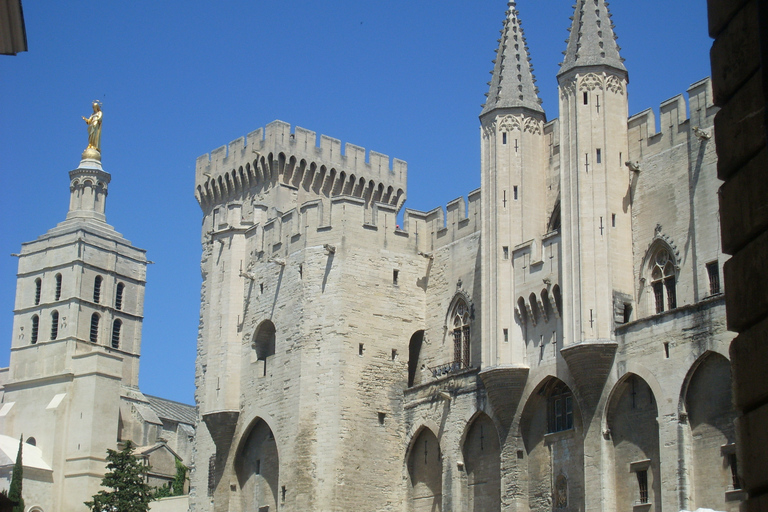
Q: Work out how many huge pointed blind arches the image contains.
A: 6